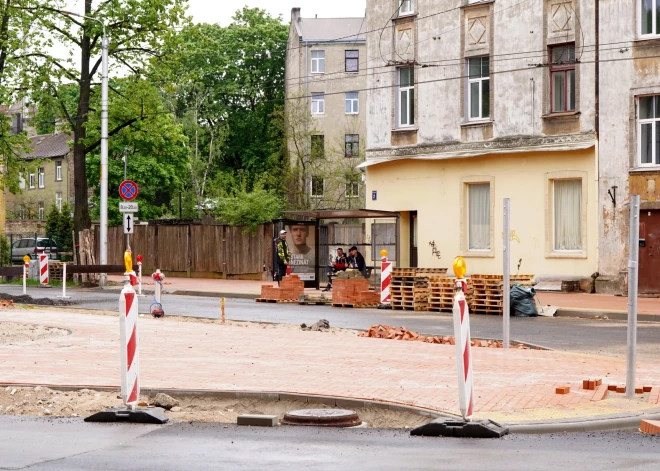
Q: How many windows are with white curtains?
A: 2